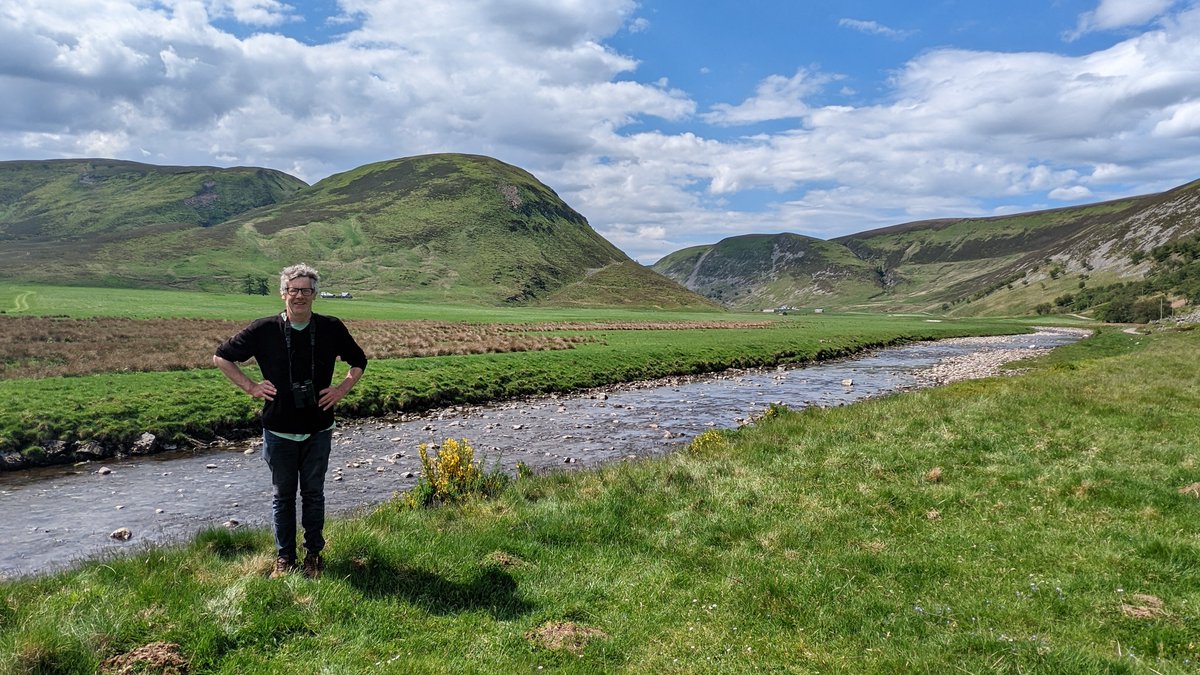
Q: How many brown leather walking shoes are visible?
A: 2